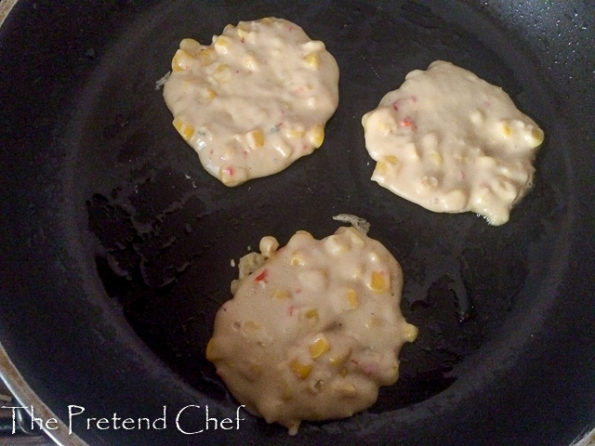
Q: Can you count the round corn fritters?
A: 3